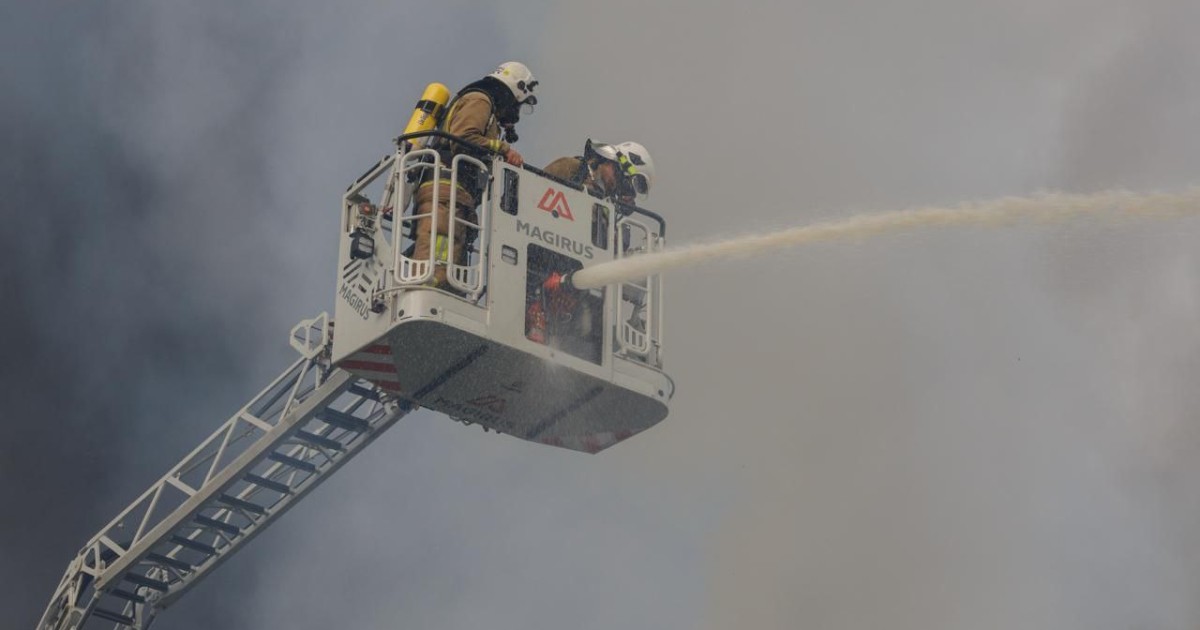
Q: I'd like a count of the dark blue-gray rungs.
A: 12